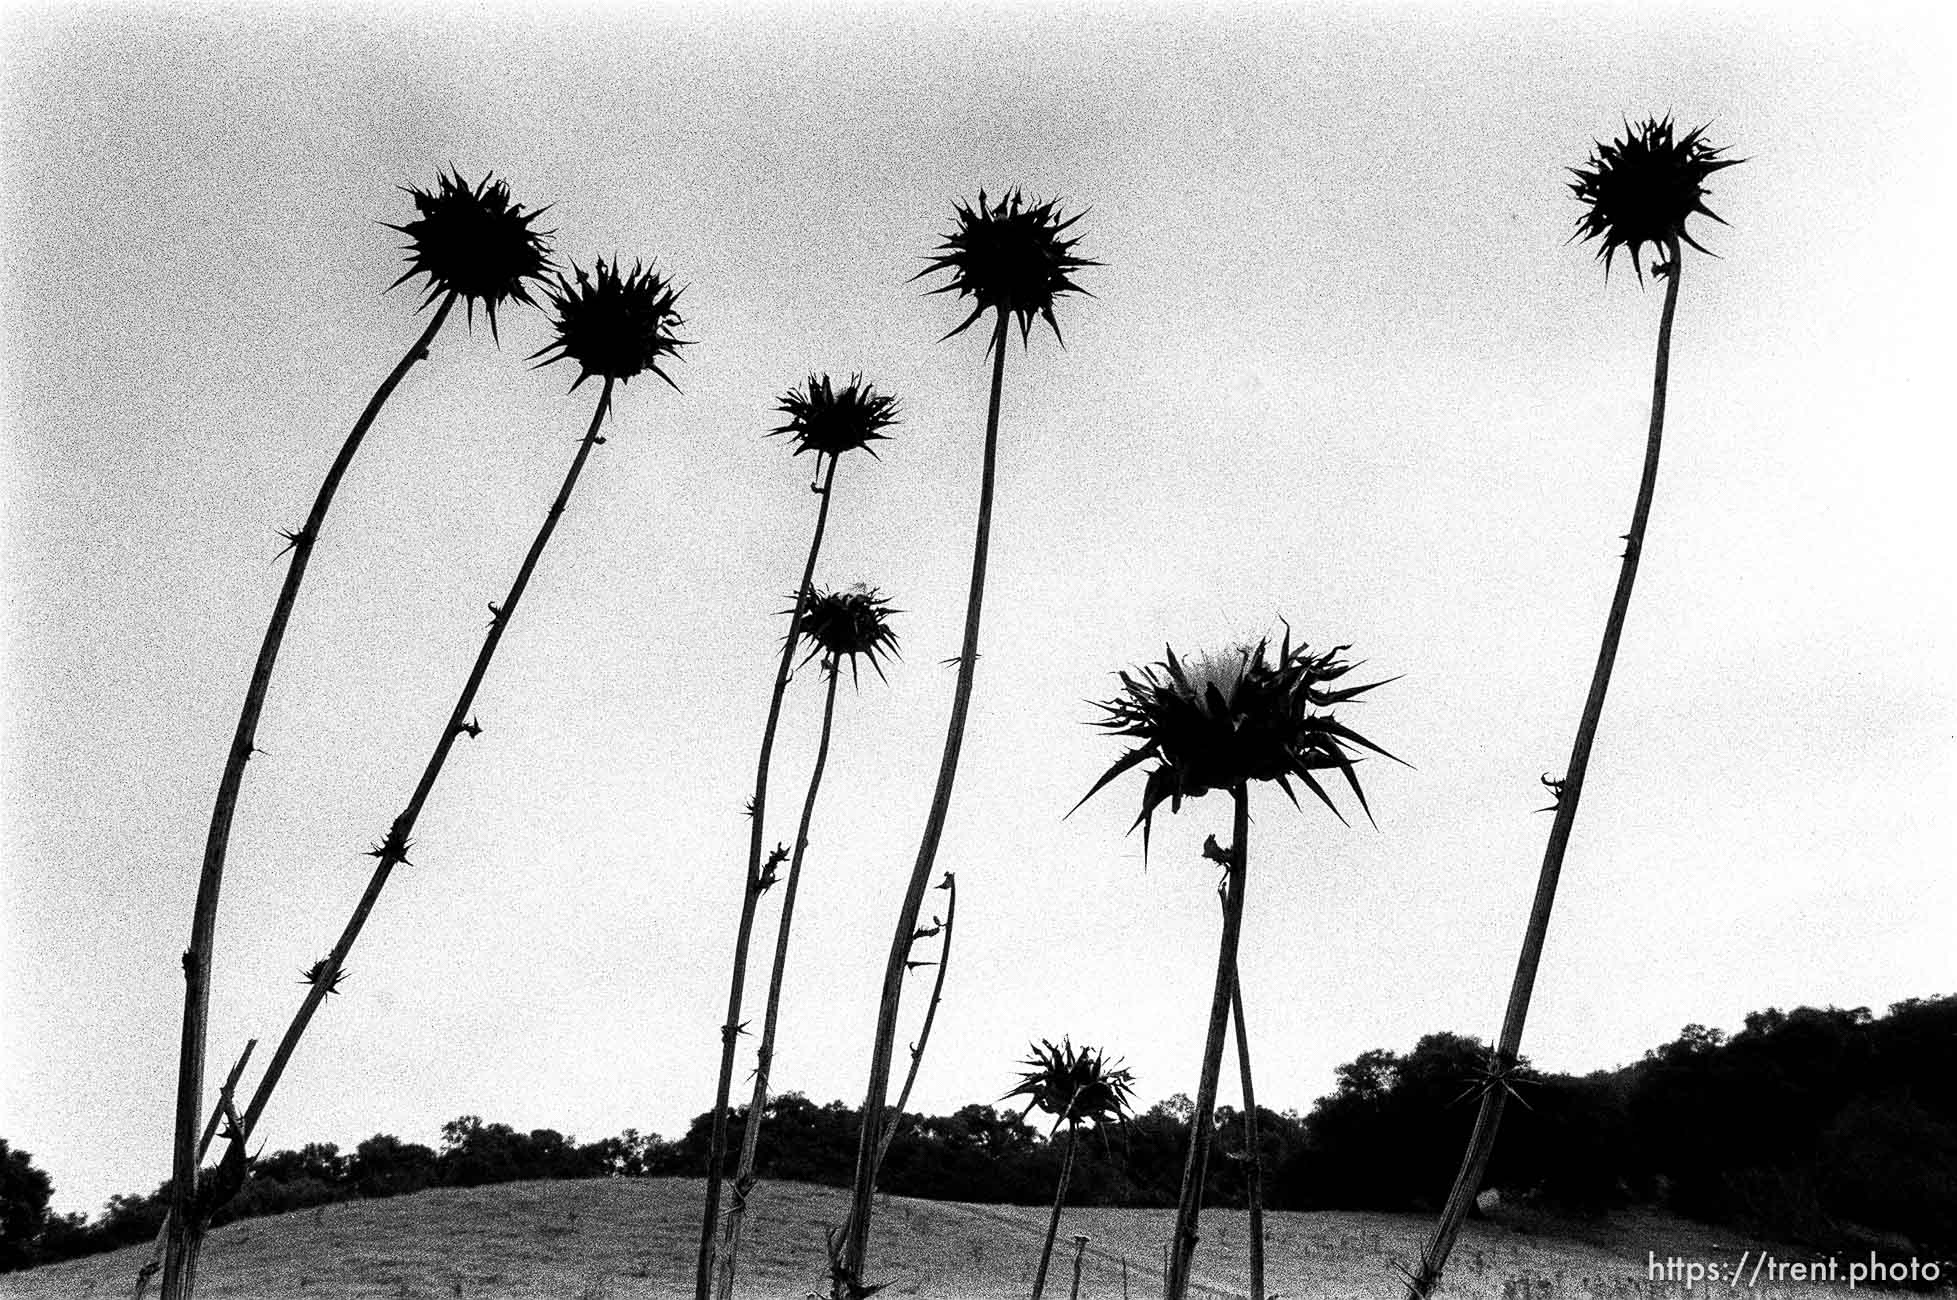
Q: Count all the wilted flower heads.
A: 8